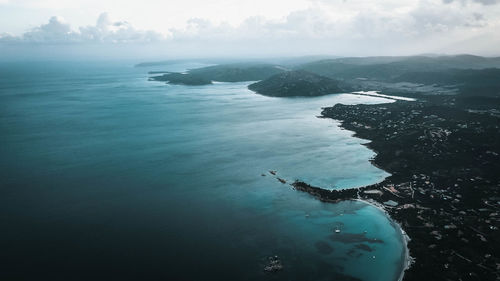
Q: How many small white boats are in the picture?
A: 6